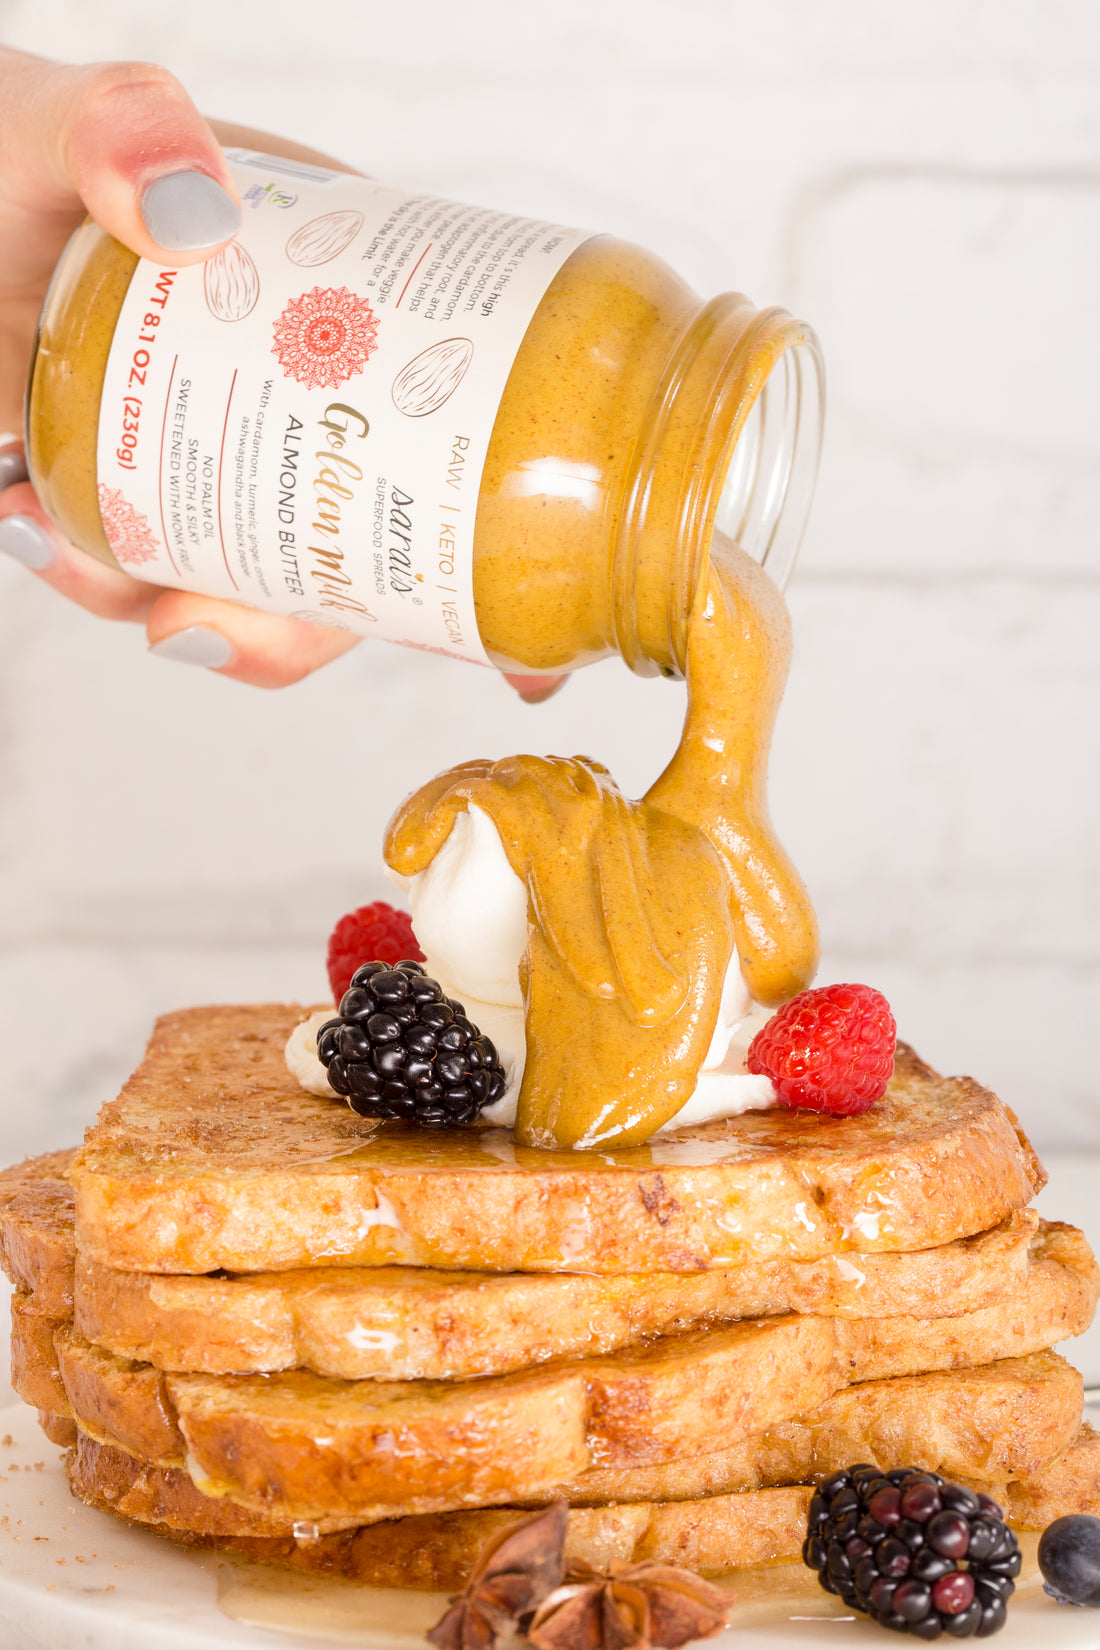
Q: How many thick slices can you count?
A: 5